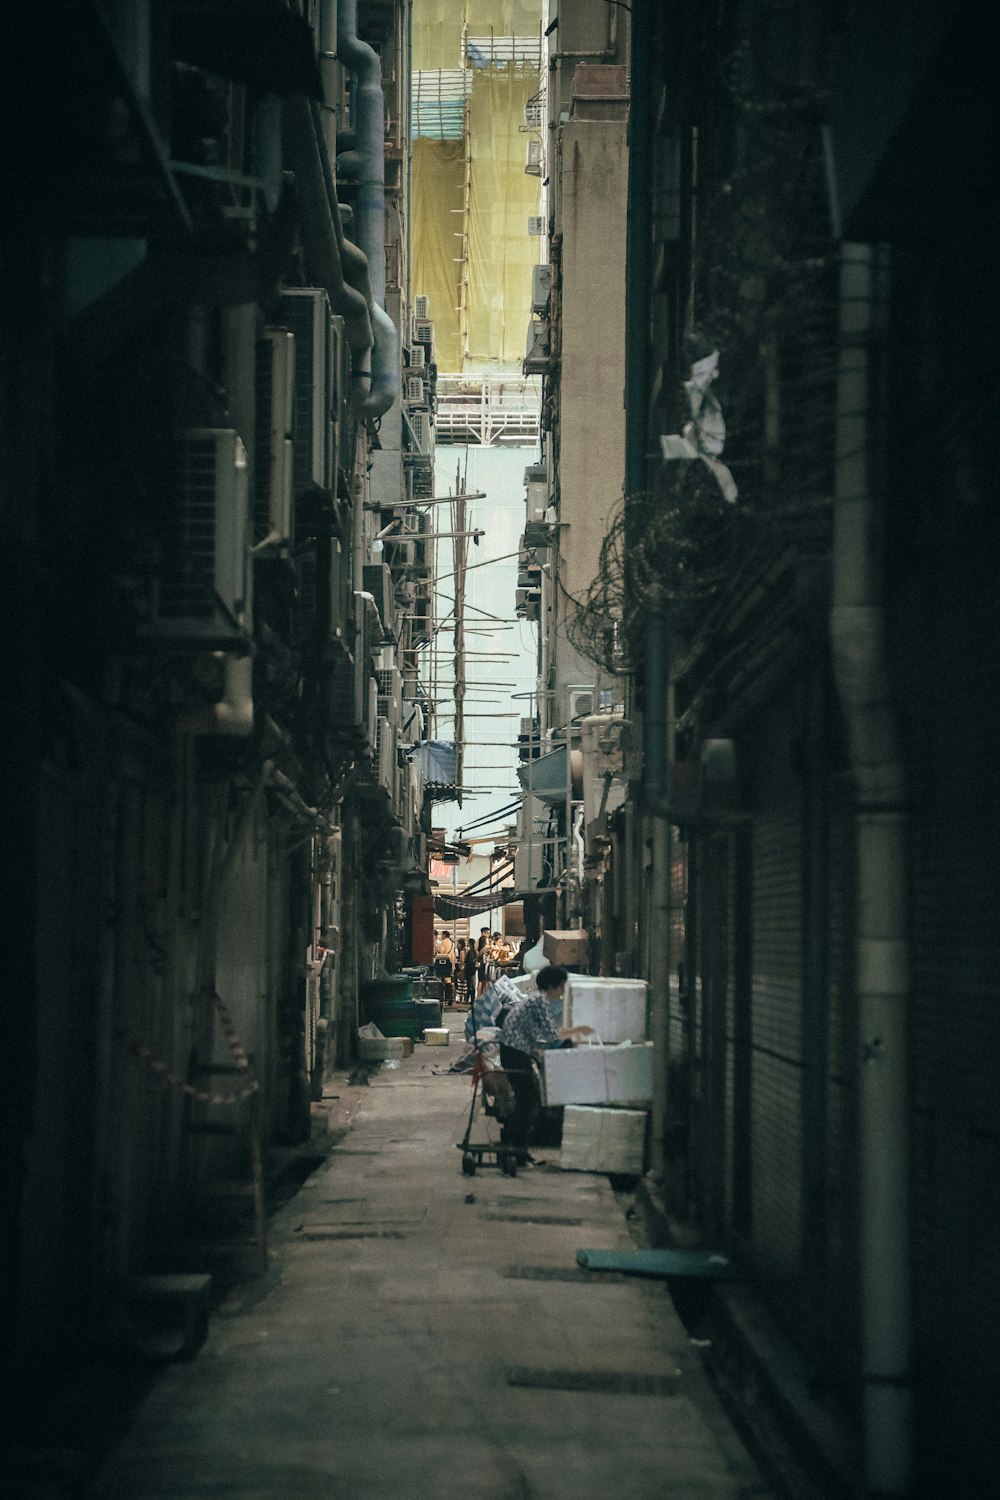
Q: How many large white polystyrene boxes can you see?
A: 3